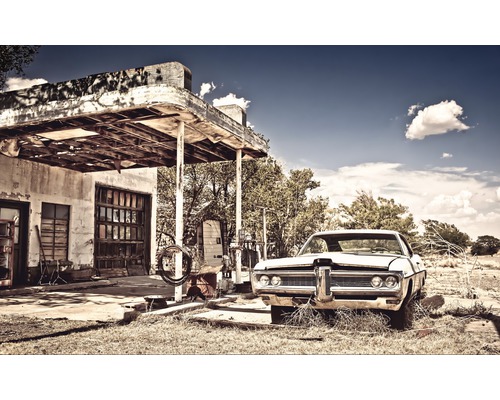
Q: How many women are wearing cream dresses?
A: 0